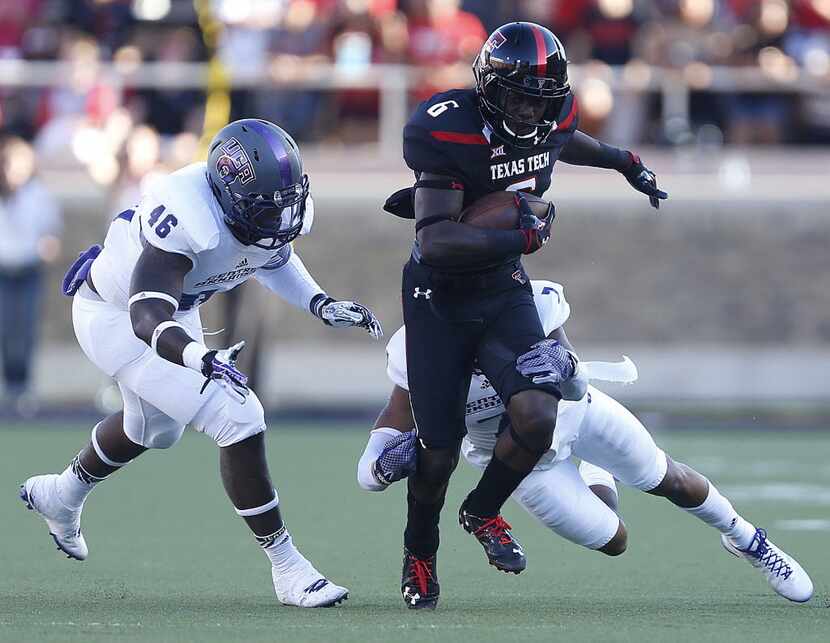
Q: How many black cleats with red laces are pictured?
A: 2